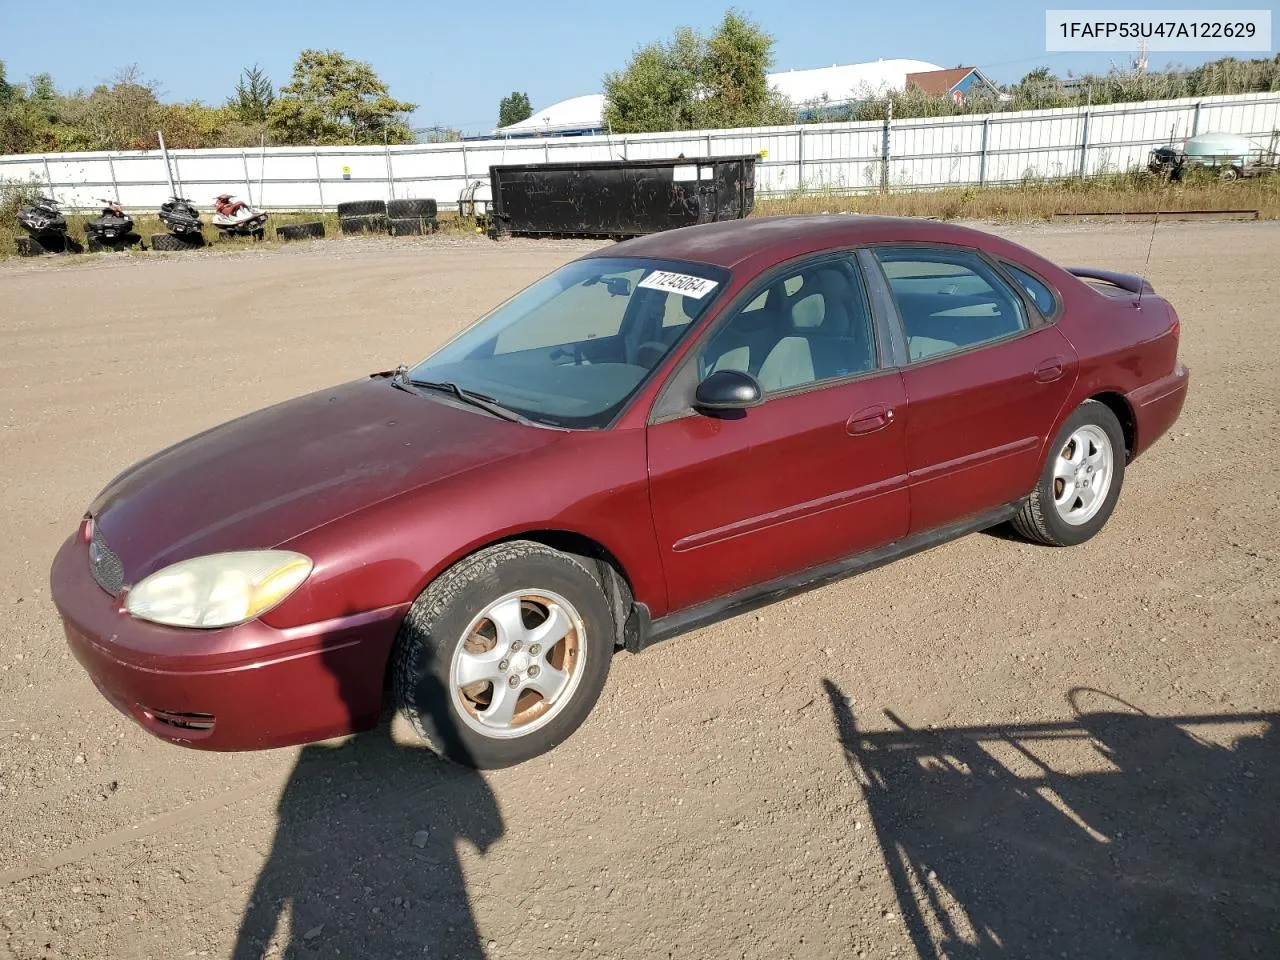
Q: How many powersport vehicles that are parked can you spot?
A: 4